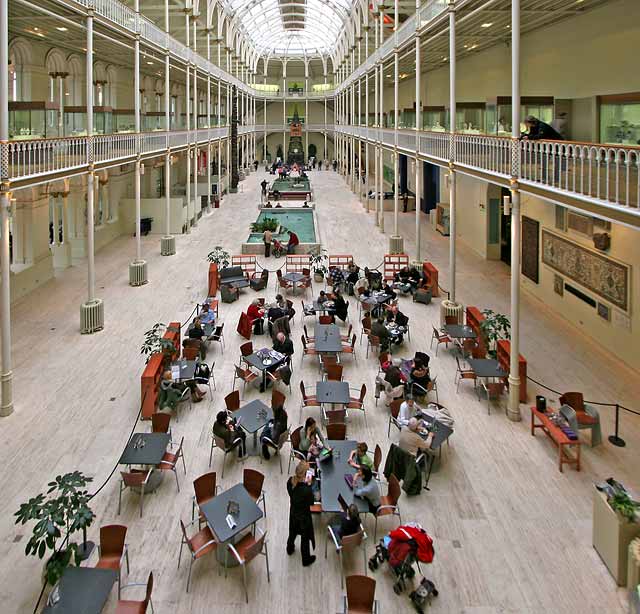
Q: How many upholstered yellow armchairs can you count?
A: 0